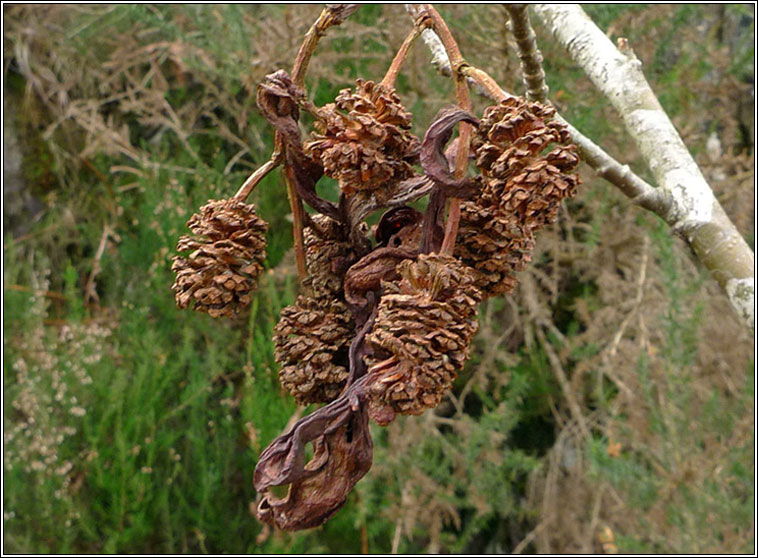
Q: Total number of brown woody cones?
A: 7